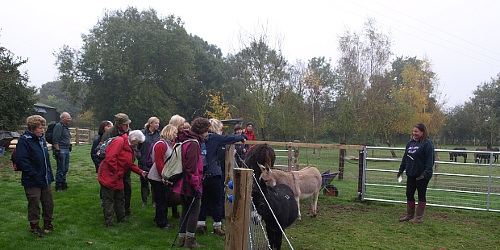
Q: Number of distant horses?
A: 3